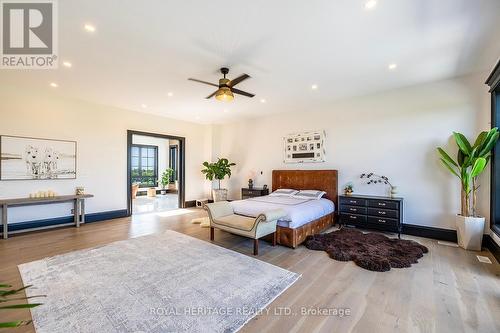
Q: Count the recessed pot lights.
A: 11